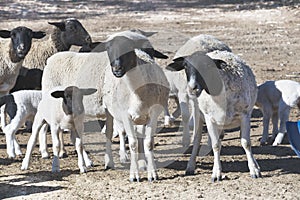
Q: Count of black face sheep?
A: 5